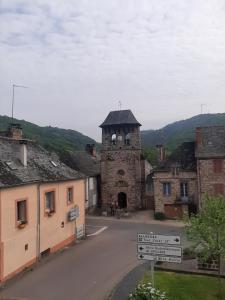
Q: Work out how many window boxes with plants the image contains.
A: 2